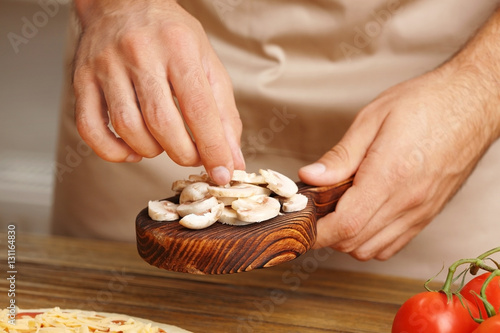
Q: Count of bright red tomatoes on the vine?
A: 3